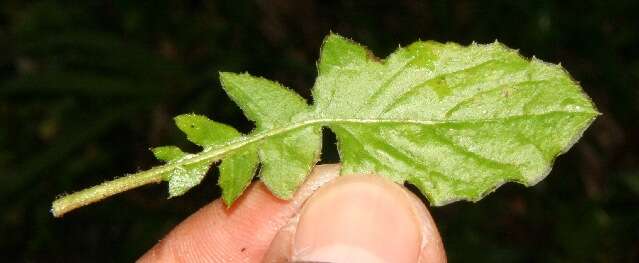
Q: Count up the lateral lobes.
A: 6